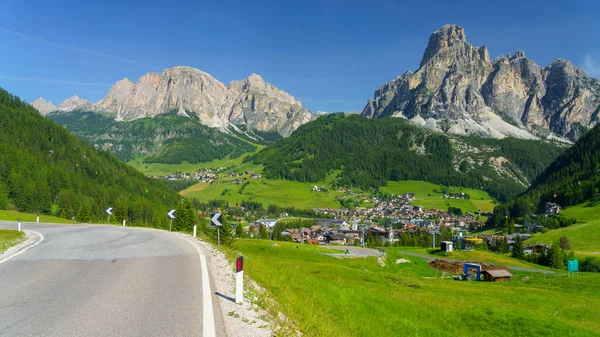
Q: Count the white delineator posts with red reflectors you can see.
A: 4